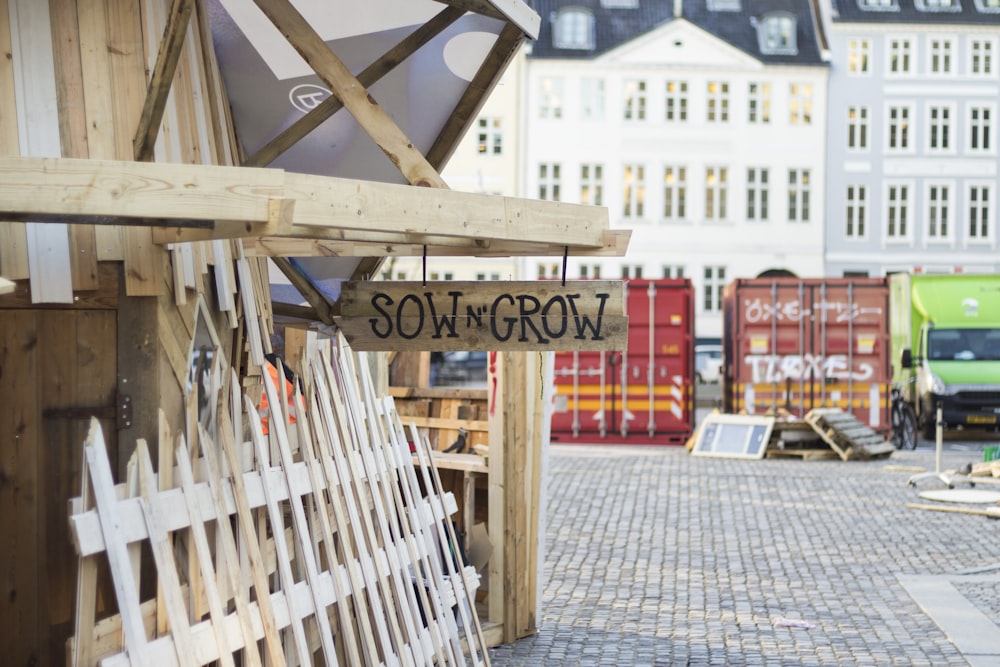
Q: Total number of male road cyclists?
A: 0